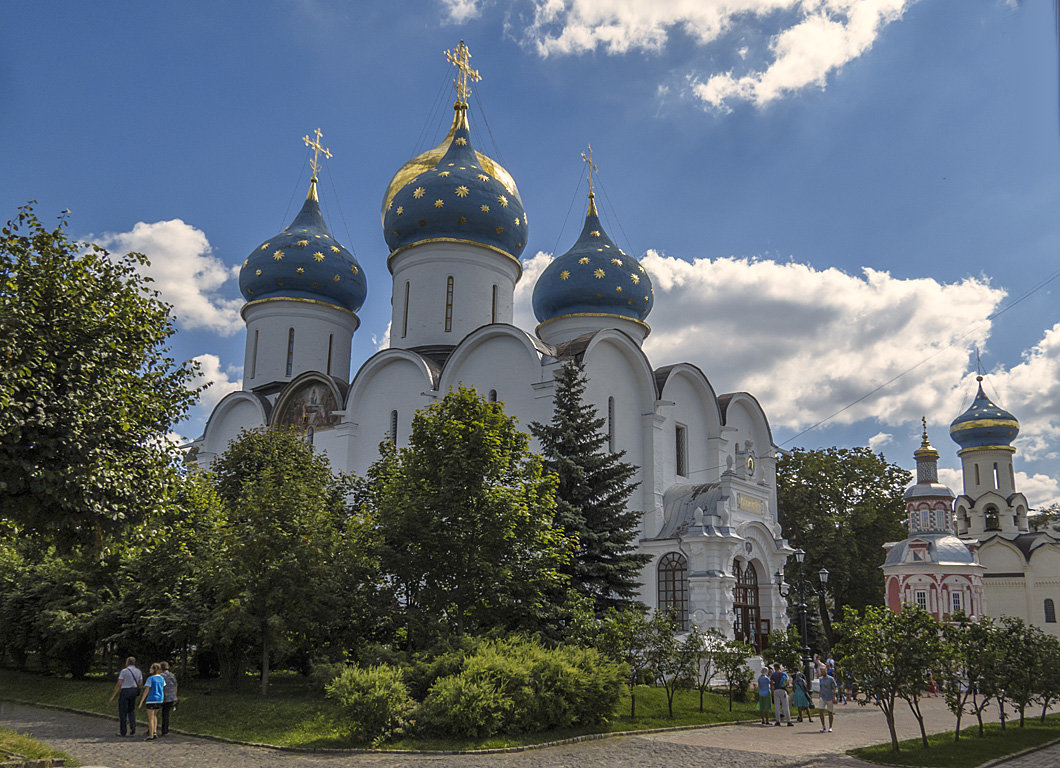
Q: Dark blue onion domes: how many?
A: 4